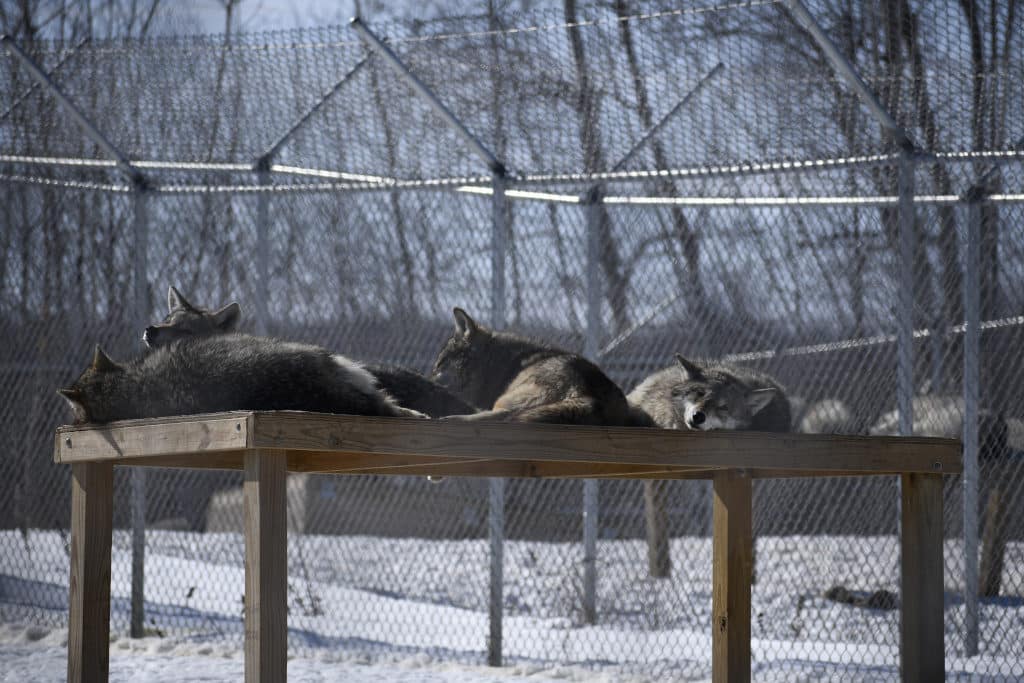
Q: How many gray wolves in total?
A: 4